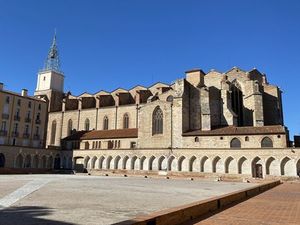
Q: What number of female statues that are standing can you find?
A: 0